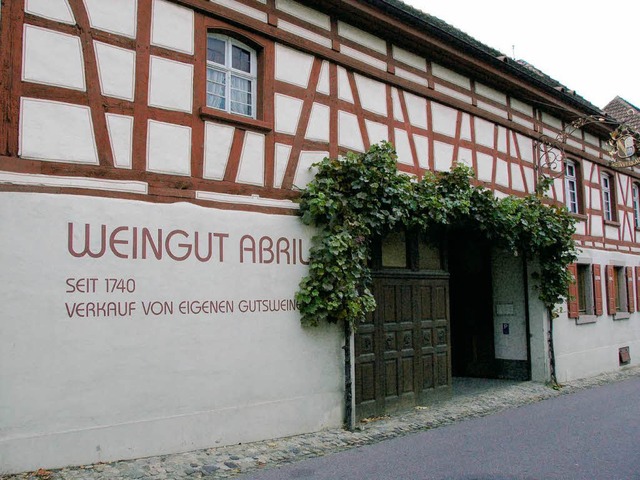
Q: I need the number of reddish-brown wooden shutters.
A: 5